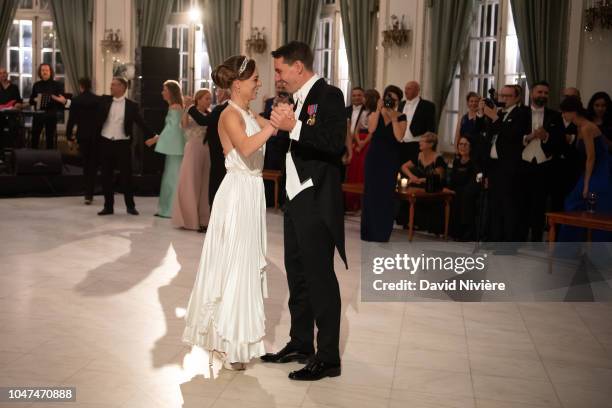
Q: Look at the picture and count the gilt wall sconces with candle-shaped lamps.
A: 4